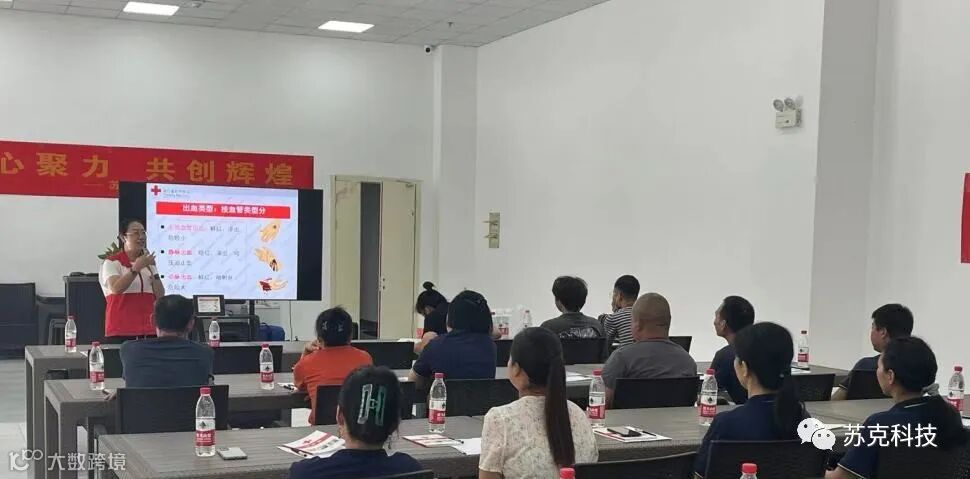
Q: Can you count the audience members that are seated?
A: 13